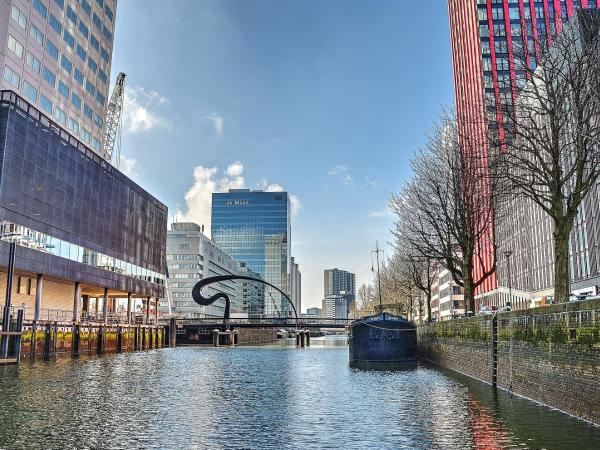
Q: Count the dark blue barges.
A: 1